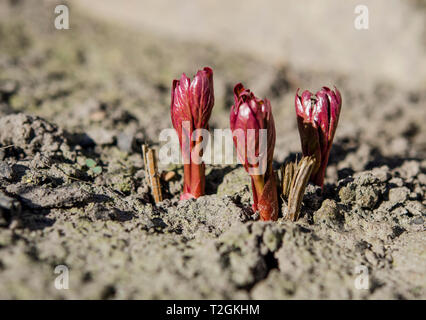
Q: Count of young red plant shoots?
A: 3